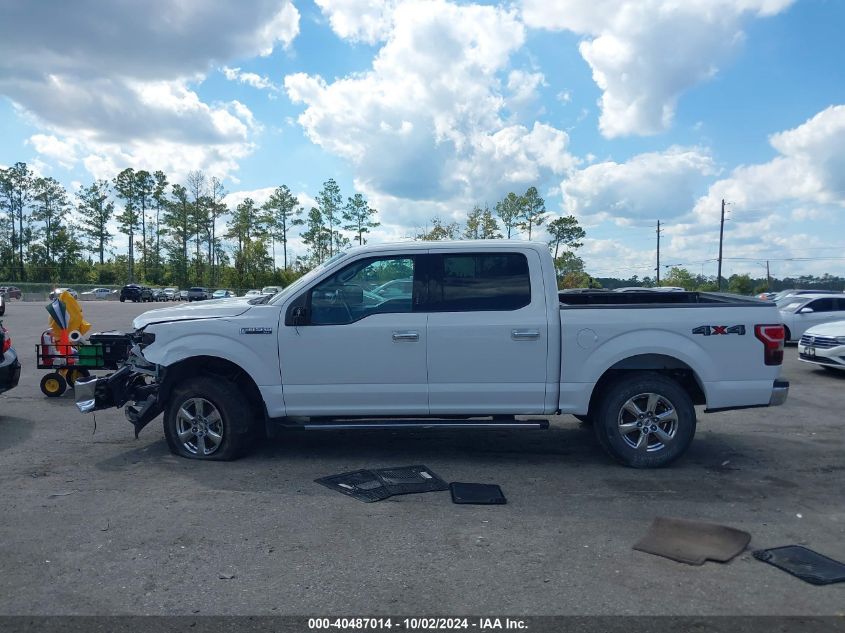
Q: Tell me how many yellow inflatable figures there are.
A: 1